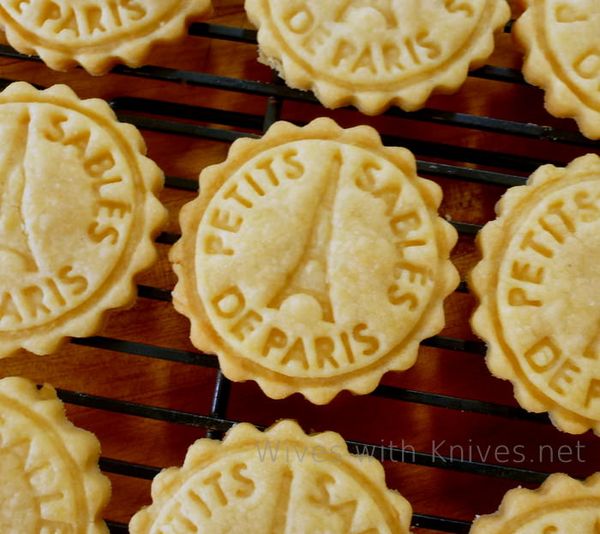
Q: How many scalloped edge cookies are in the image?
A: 9